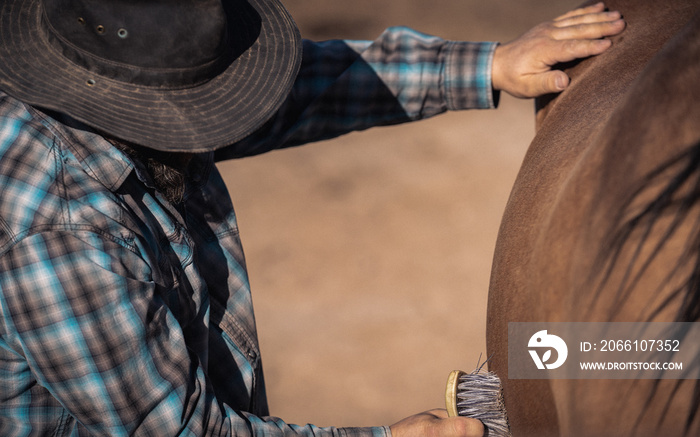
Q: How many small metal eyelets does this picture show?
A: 4